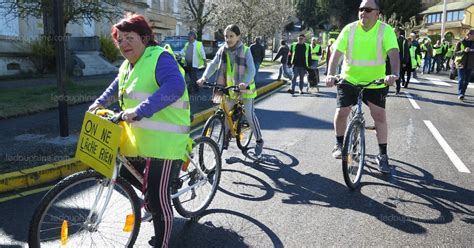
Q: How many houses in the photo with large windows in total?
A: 1